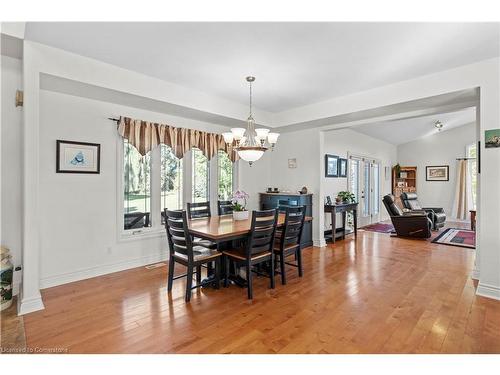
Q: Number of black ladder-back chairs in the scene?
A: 5